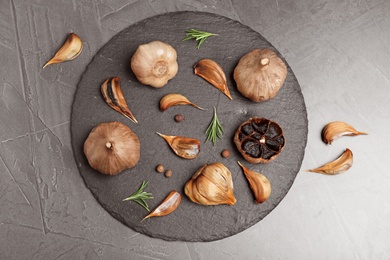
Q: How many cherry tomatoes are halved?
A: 0